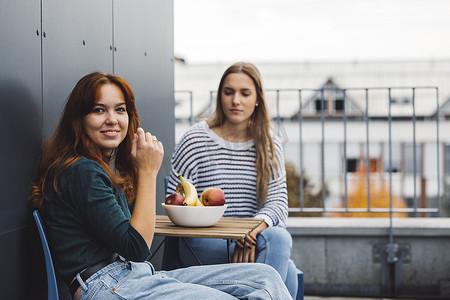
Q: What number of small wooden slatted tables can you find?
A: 1